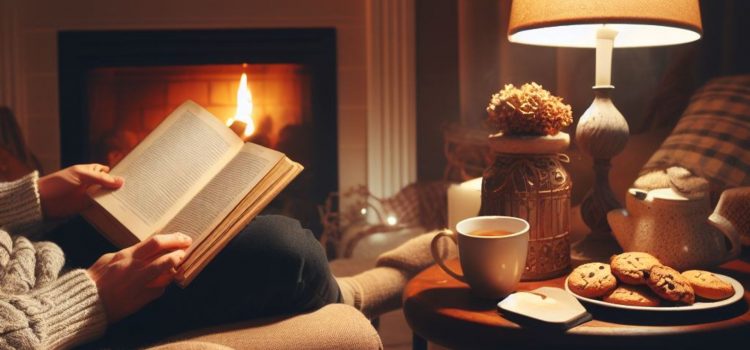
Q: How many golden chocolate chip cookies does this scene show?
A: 5